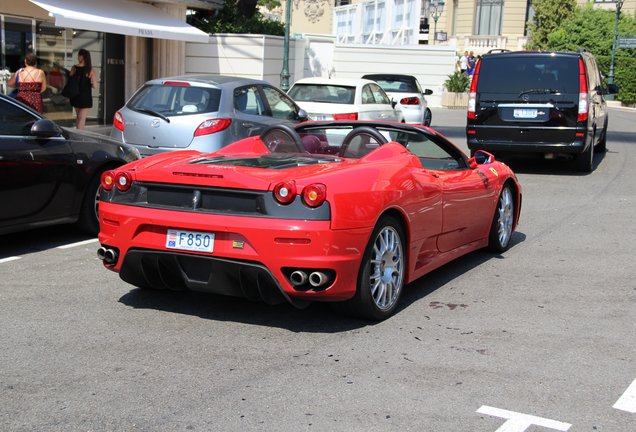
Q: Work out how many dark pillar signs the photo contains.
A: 1